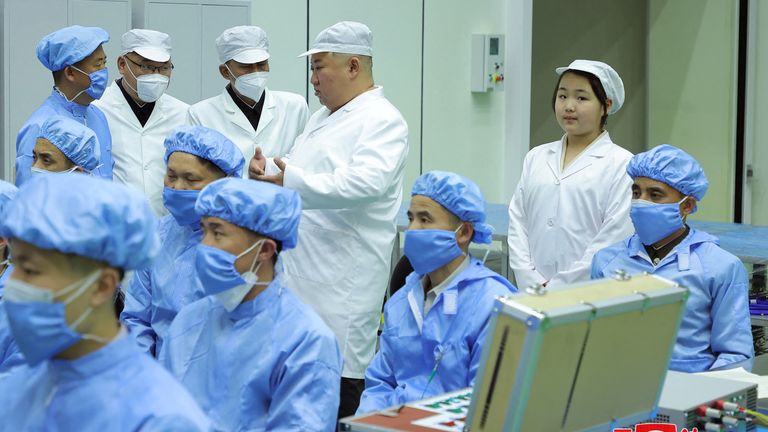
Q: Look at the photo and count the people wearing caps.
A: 12